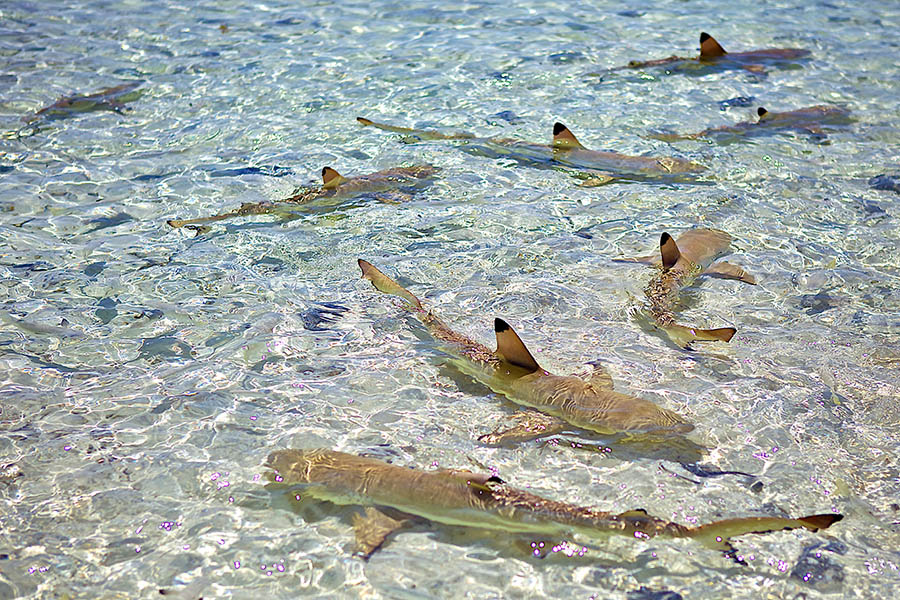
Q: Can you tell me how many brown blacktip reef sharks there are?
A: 8